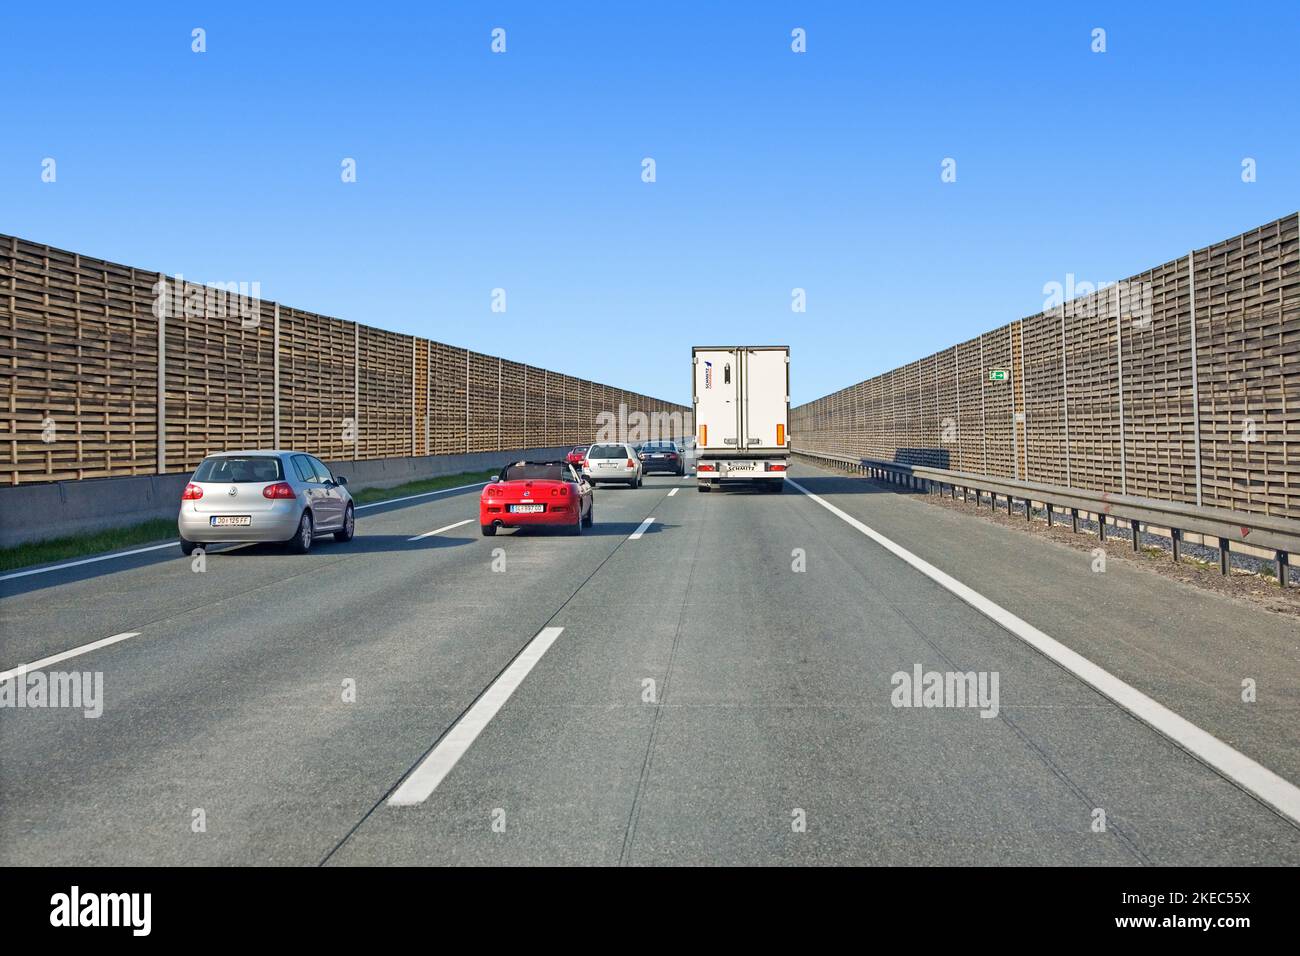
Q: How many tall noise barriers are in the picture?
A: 2